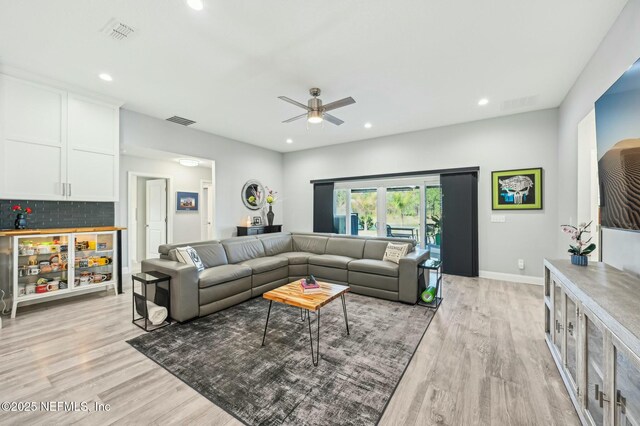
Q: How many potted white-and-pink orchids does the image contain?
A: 1